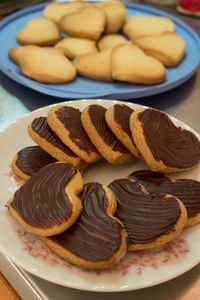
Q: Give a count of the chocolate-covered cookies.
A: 10